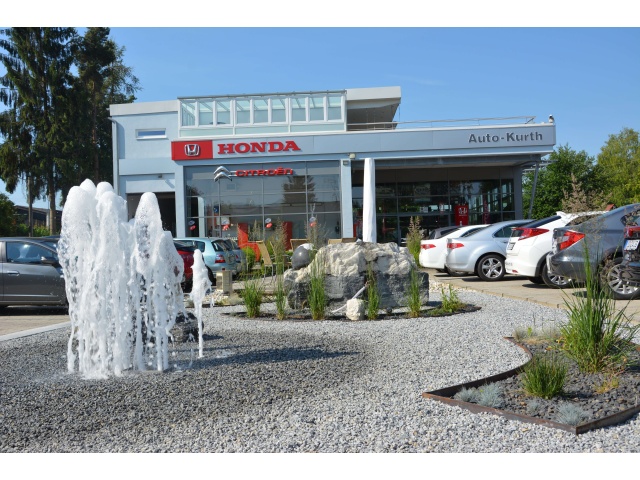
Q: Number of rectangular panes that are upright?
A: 9